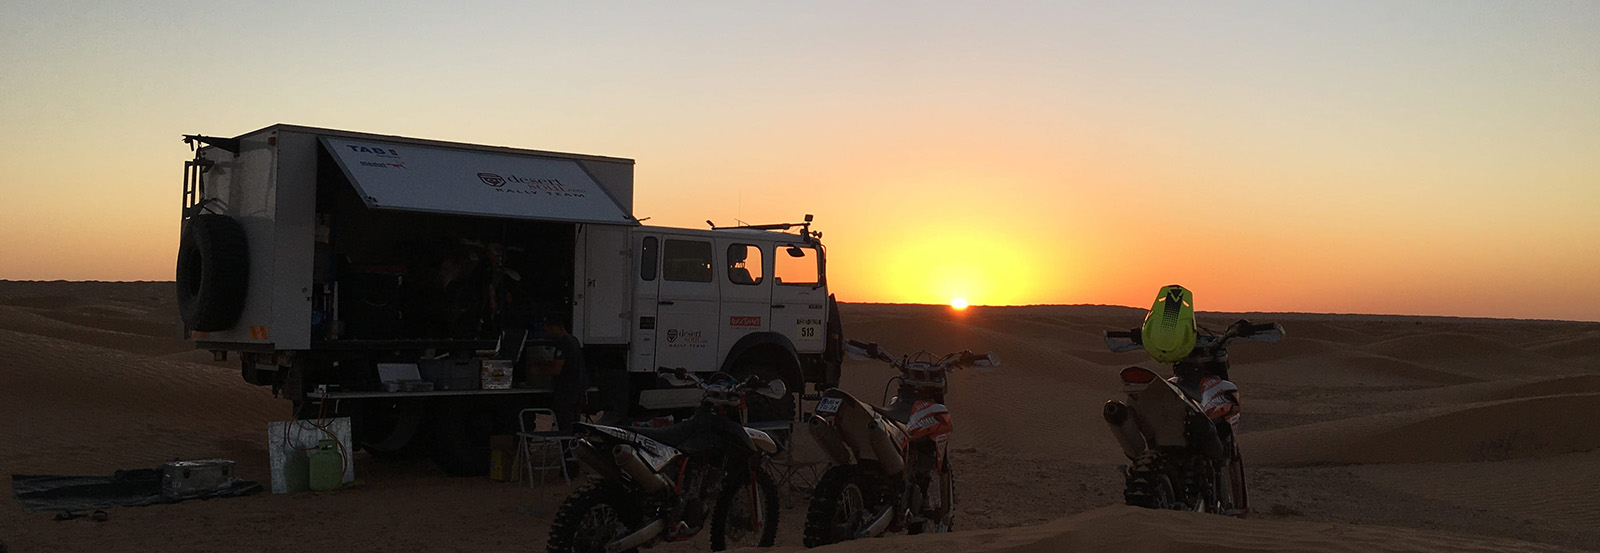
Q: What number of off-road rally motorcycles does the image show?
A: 3